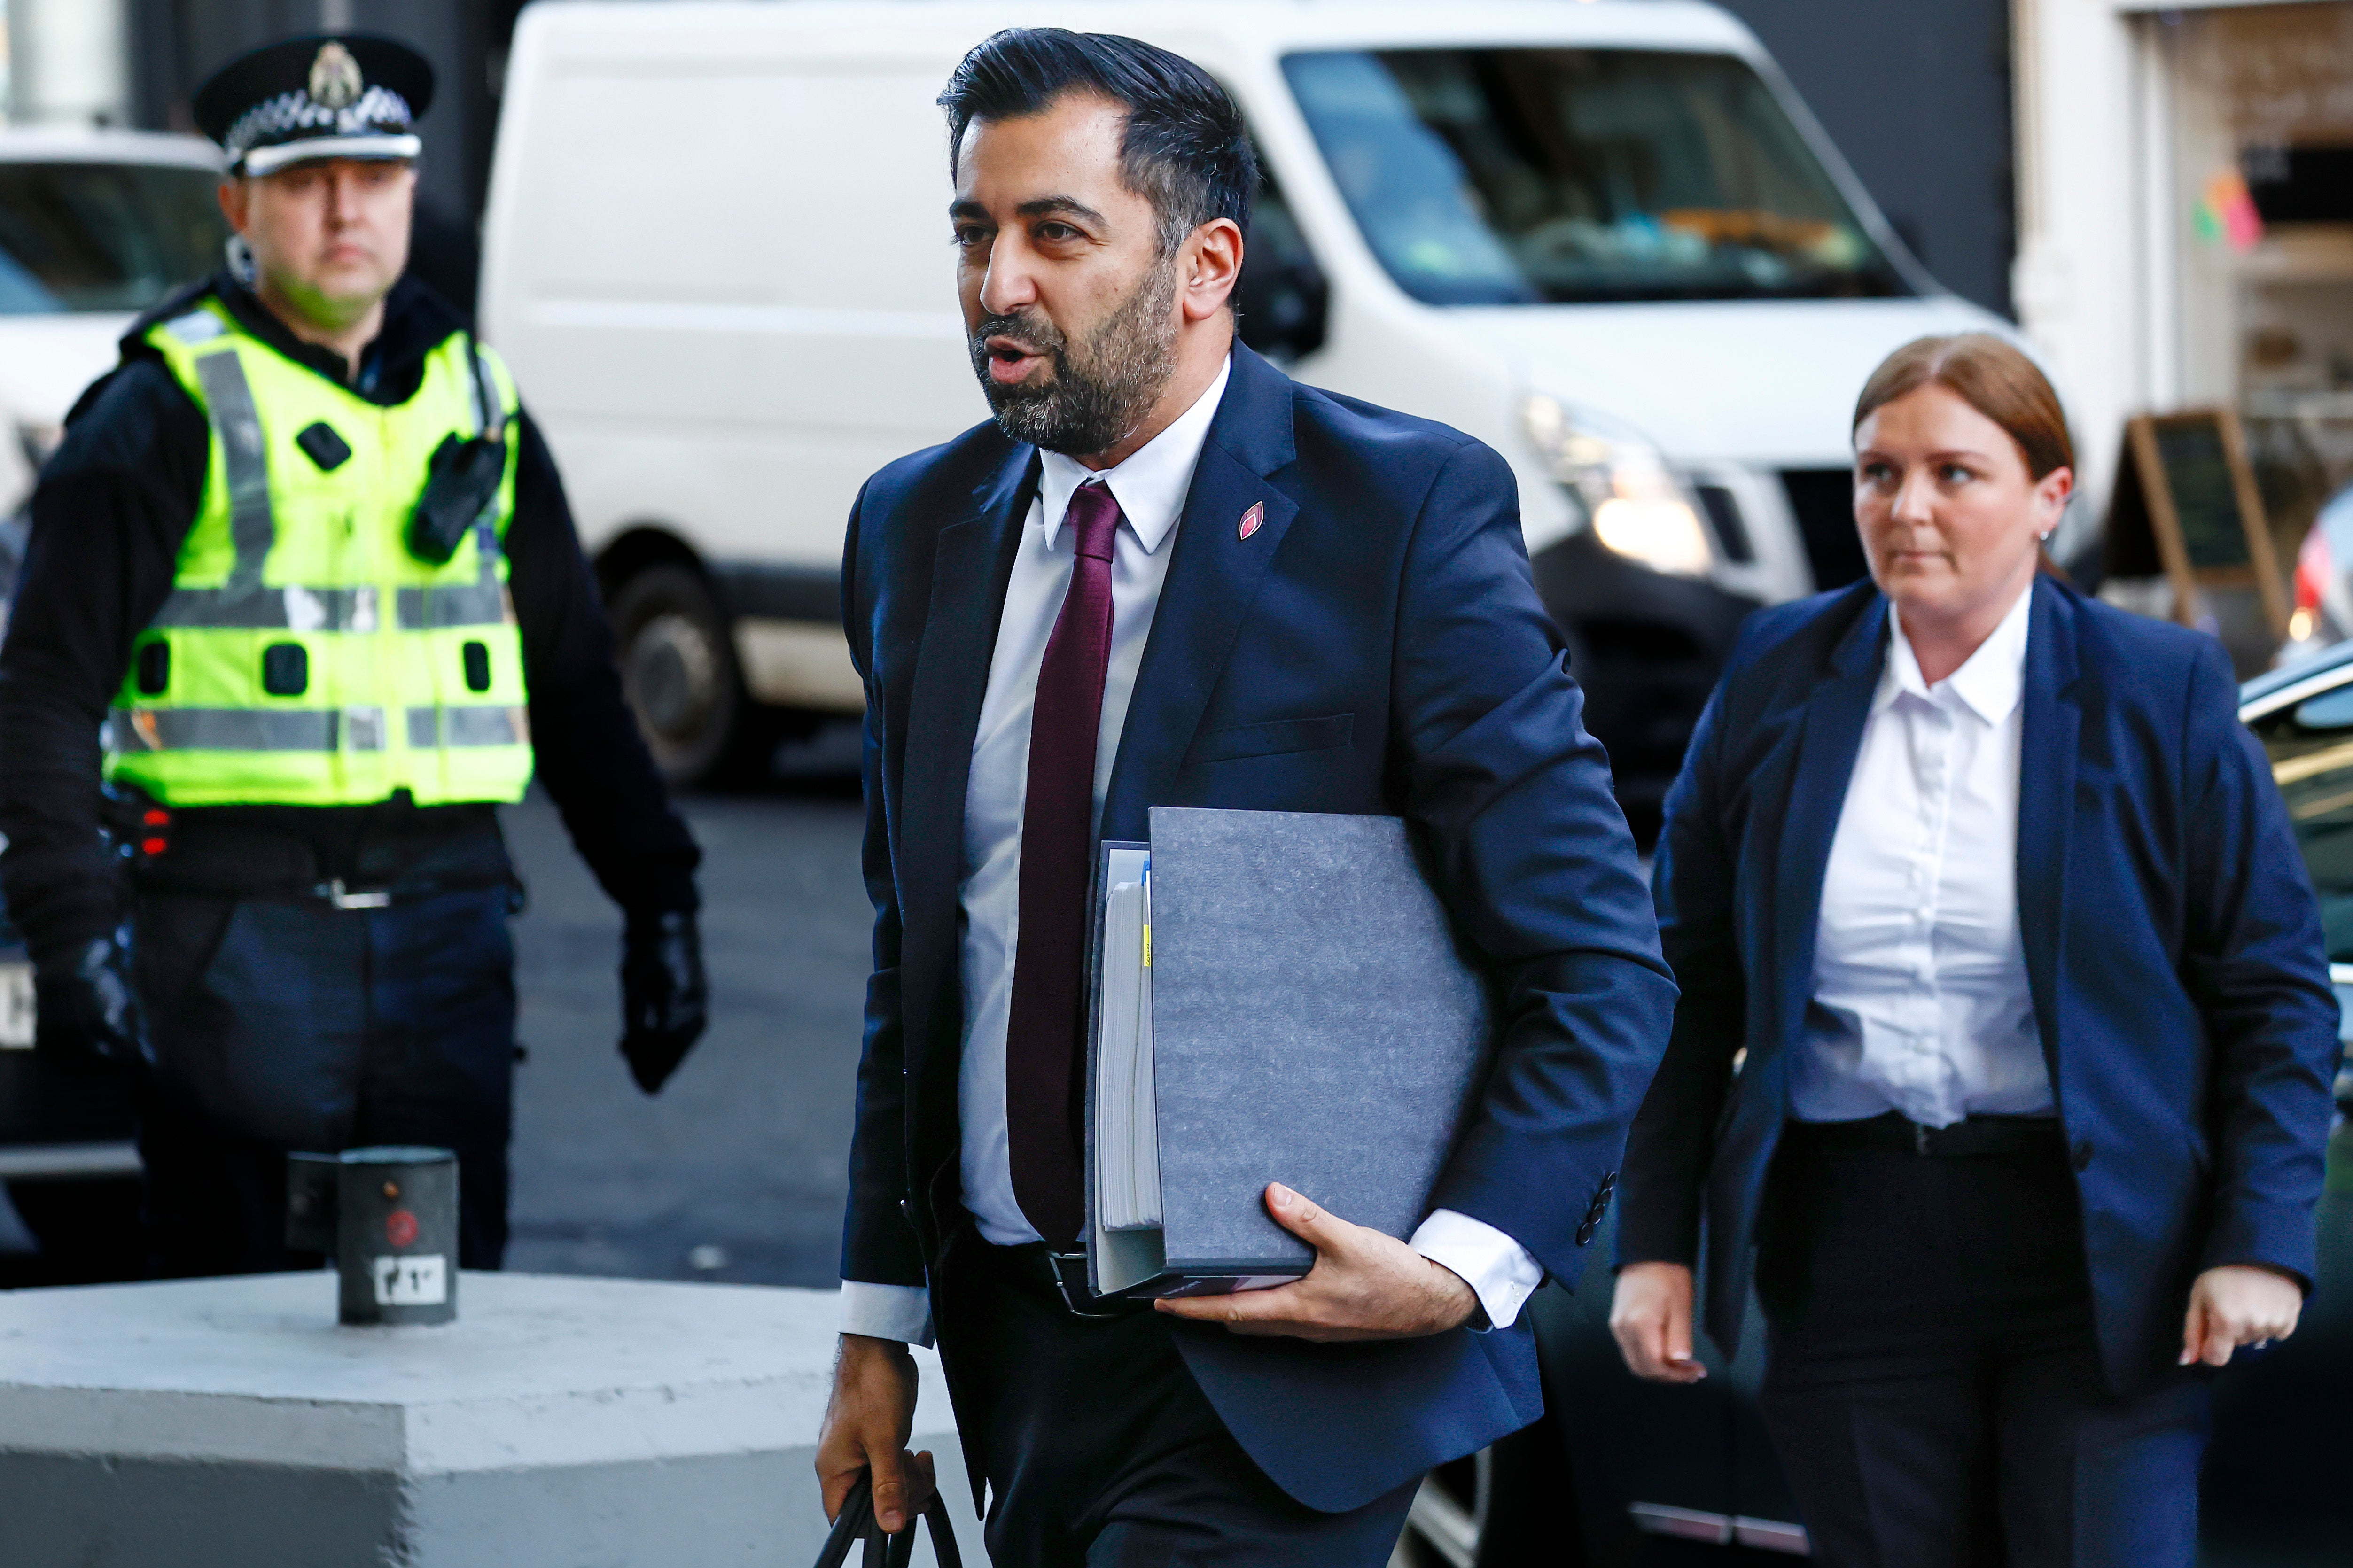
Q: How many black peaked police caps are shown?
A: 1